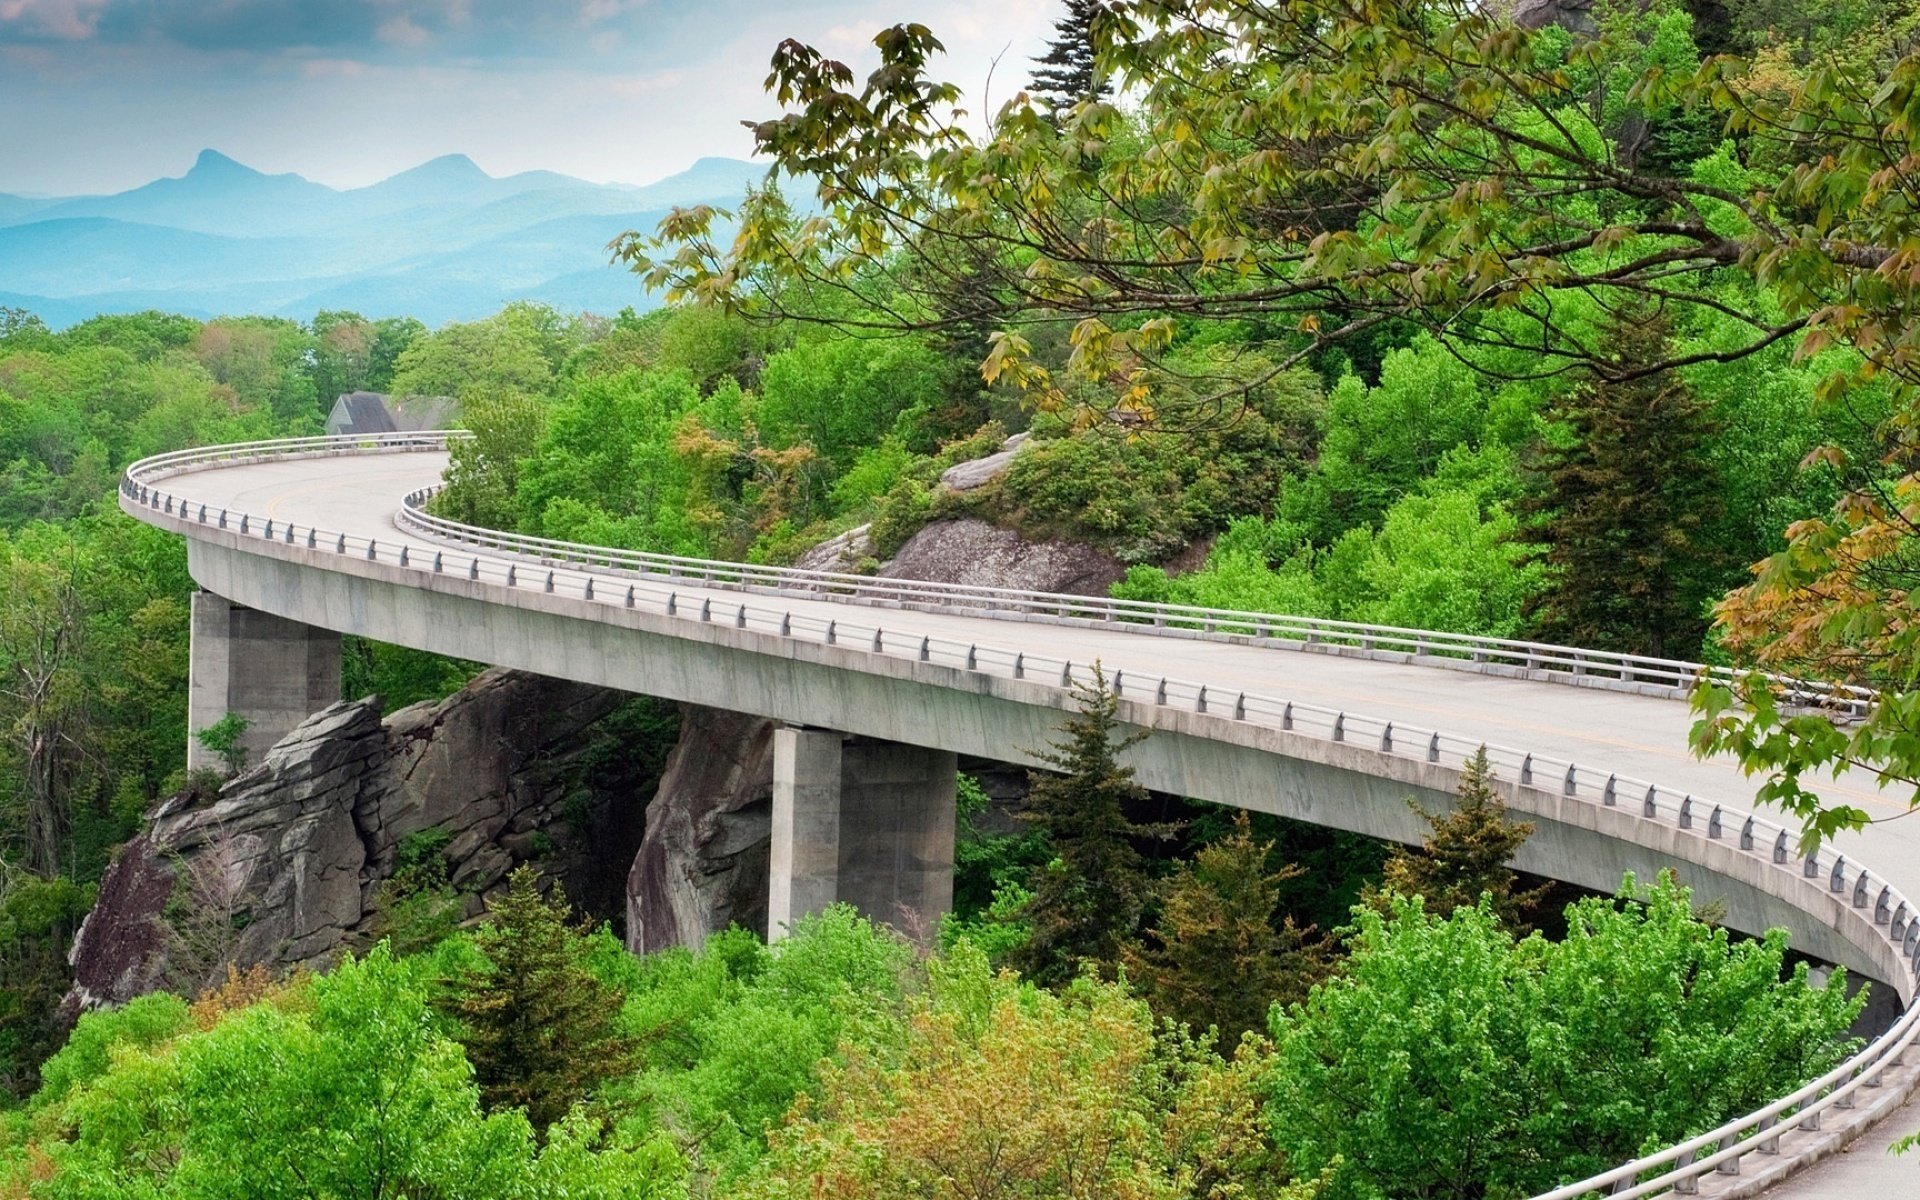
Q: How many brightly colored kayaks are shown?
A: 0